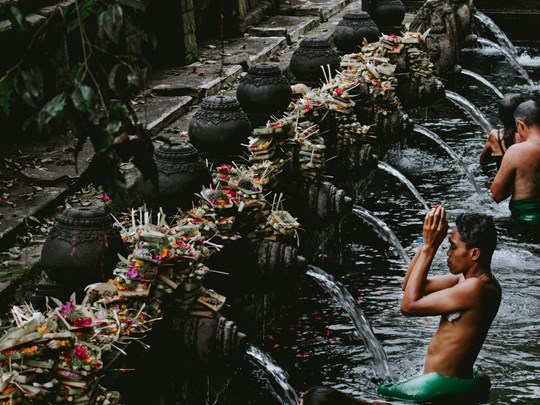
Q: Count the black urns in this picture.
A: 7